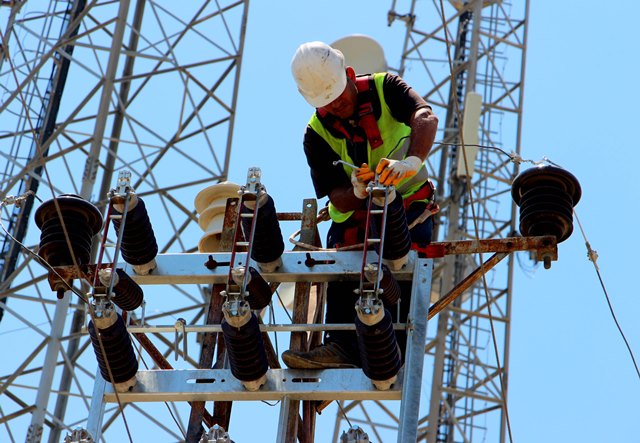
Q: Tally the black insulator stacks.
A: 11